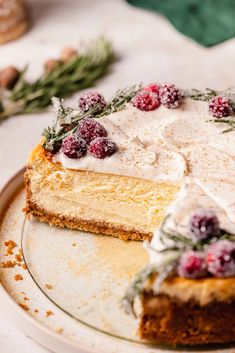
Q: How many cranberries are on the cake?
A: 11